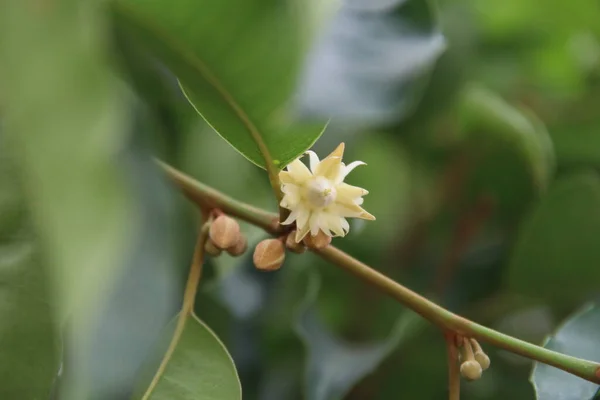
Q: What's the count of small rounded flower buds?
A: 8